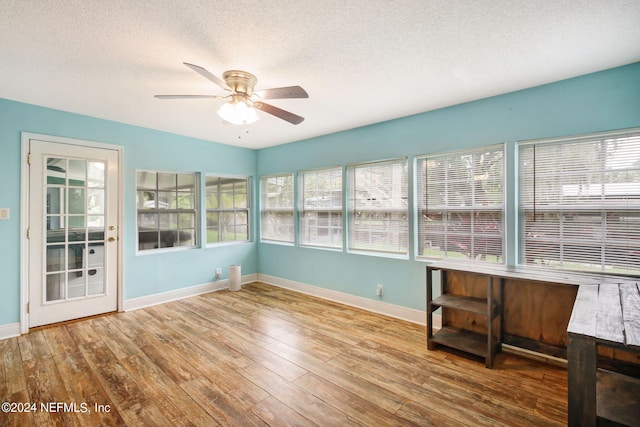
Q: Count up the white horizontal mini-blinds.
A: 5